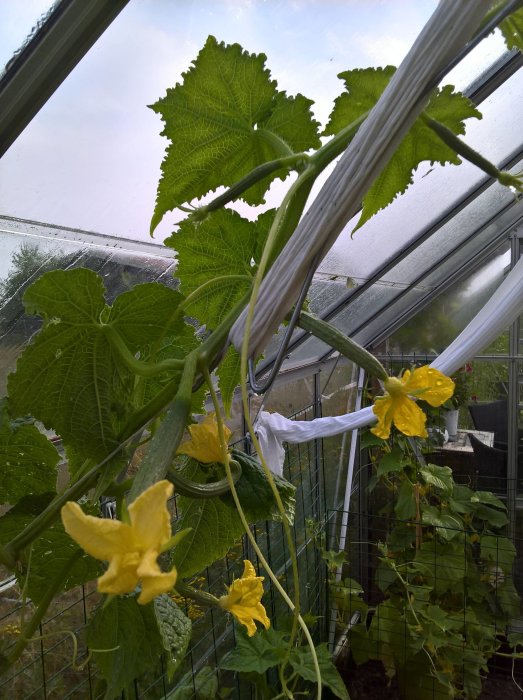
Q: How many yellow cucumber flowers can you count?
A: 4